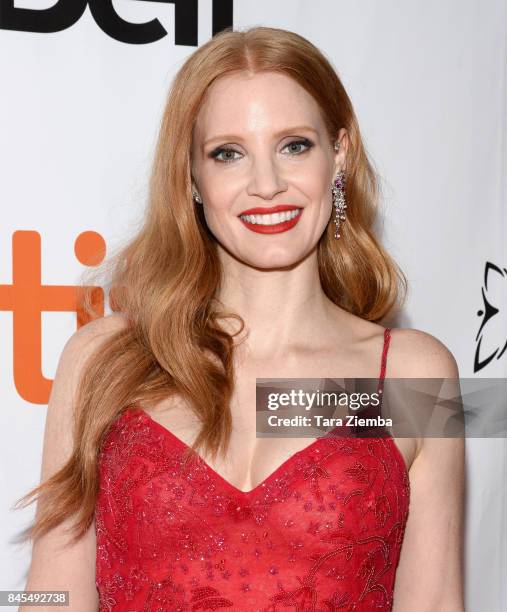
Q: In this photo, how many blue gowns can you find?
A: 0